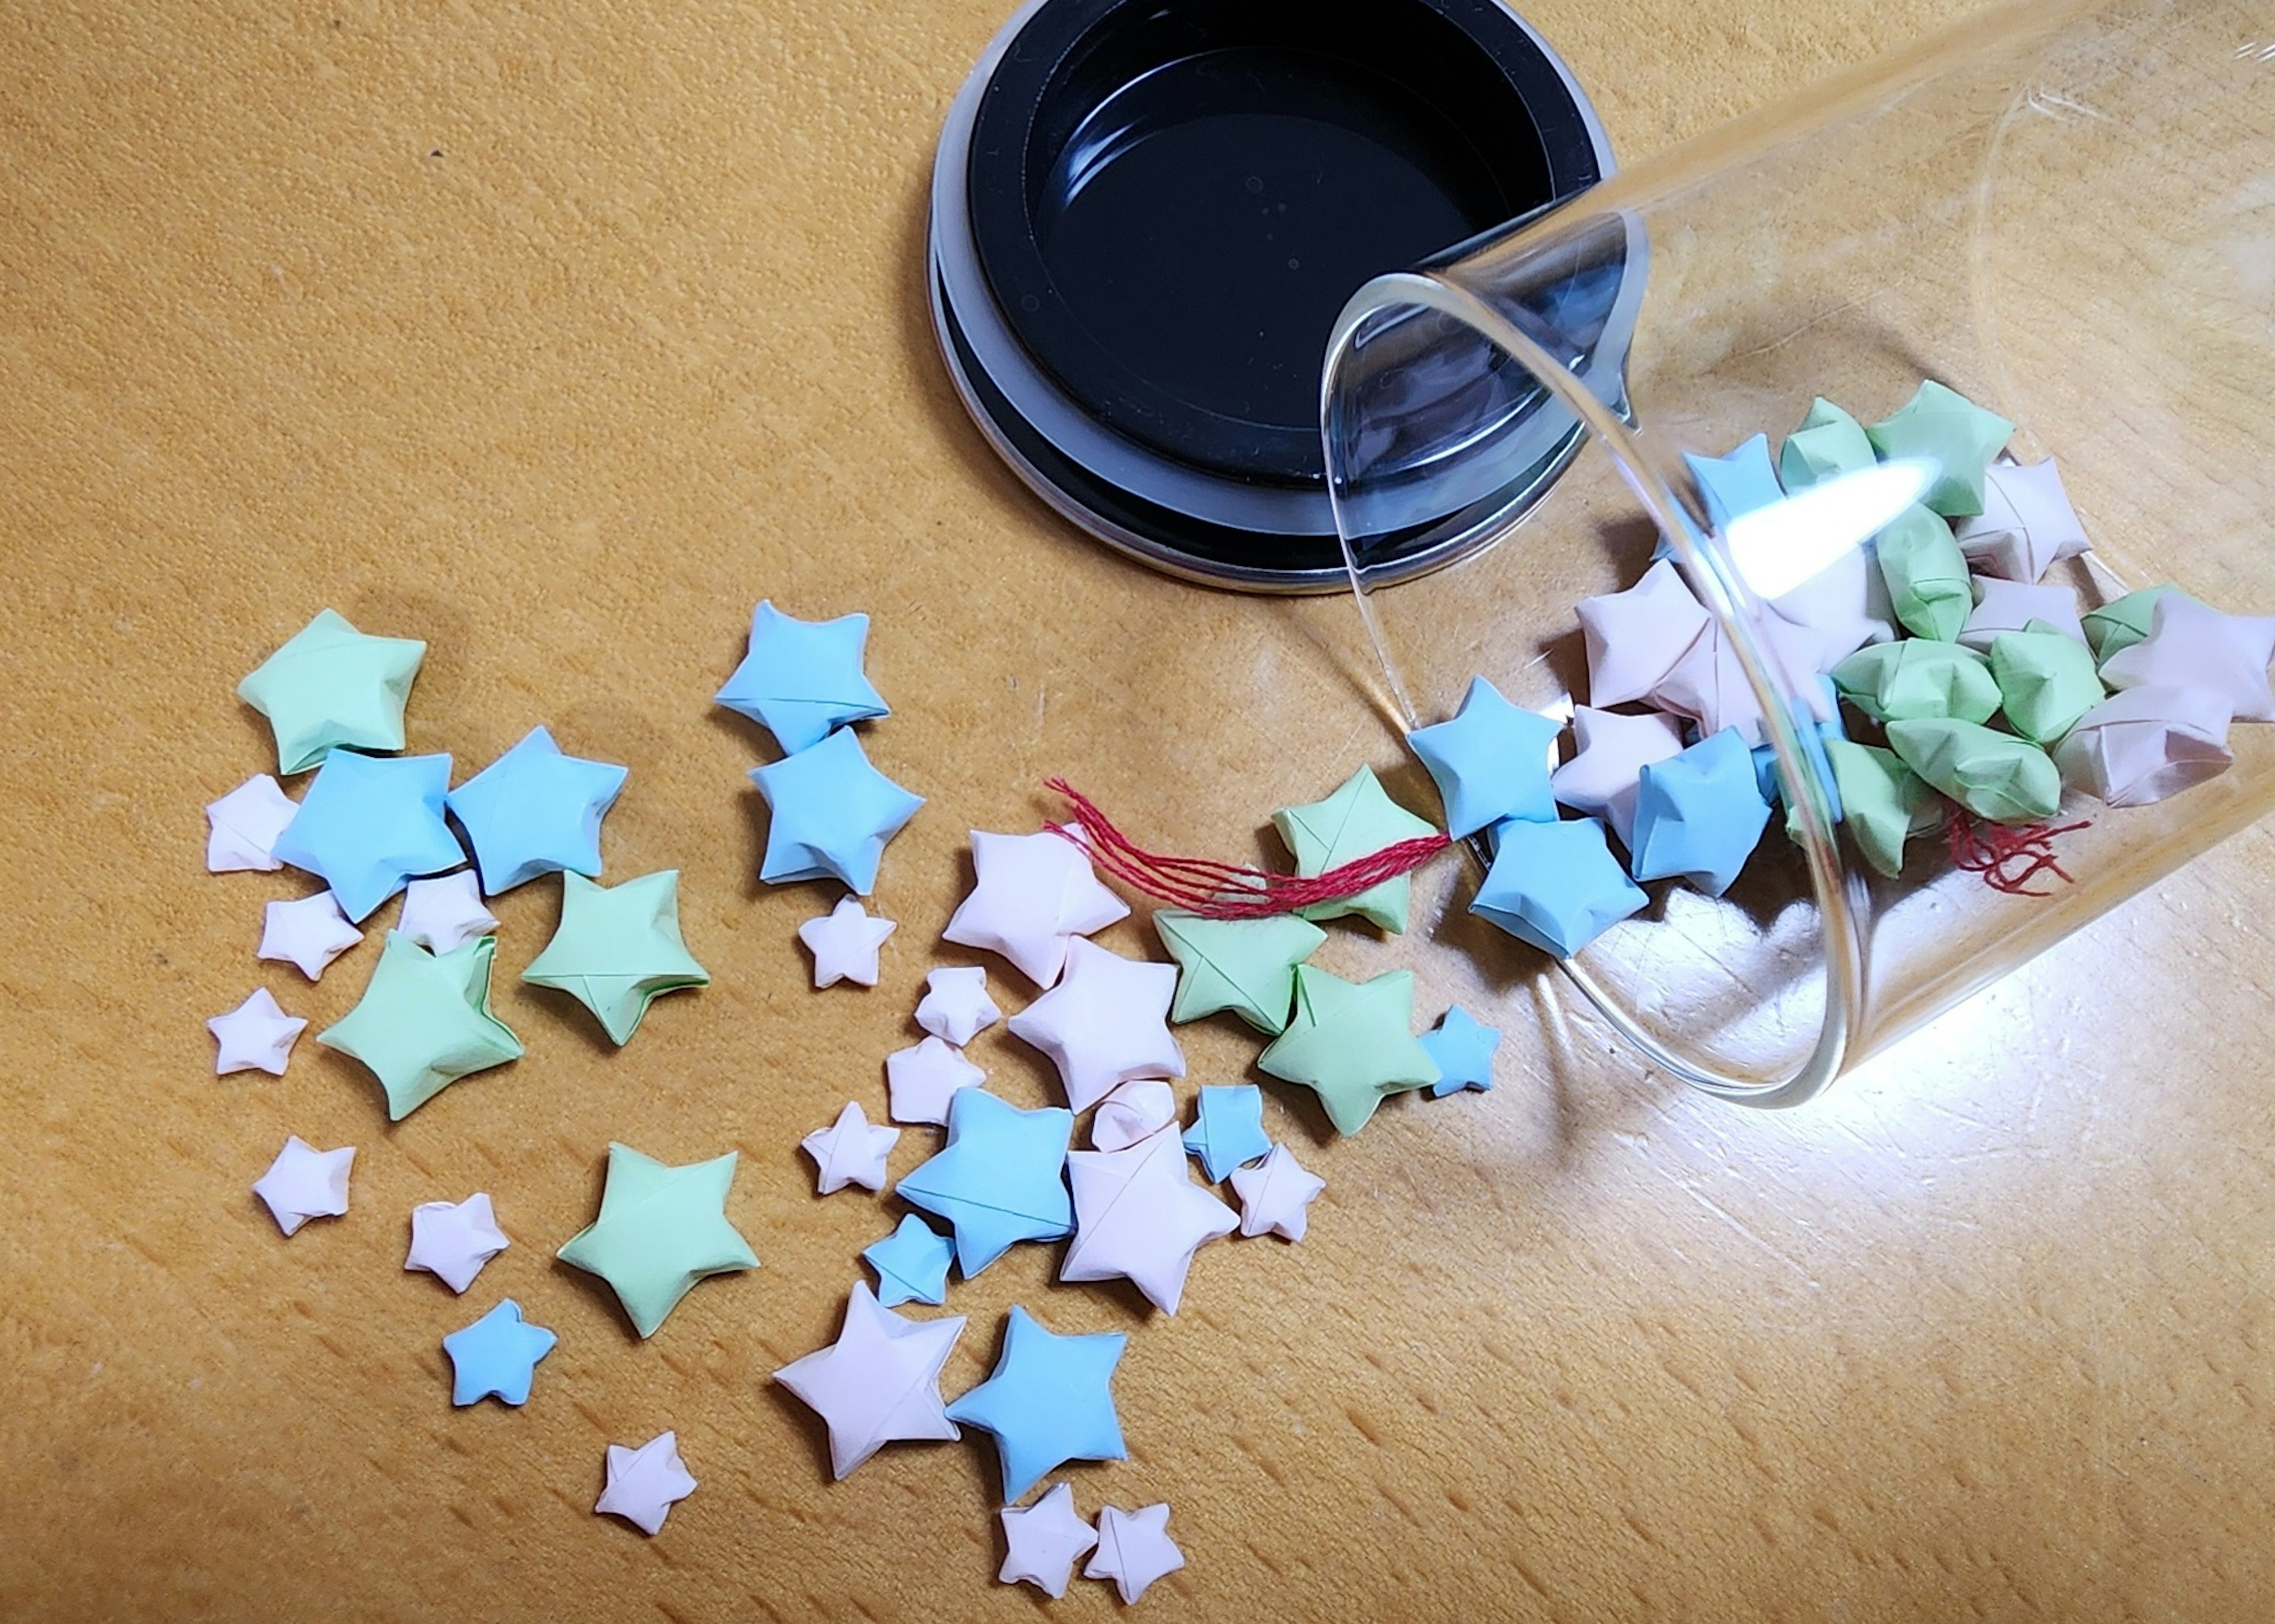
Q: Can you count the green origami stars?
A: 15